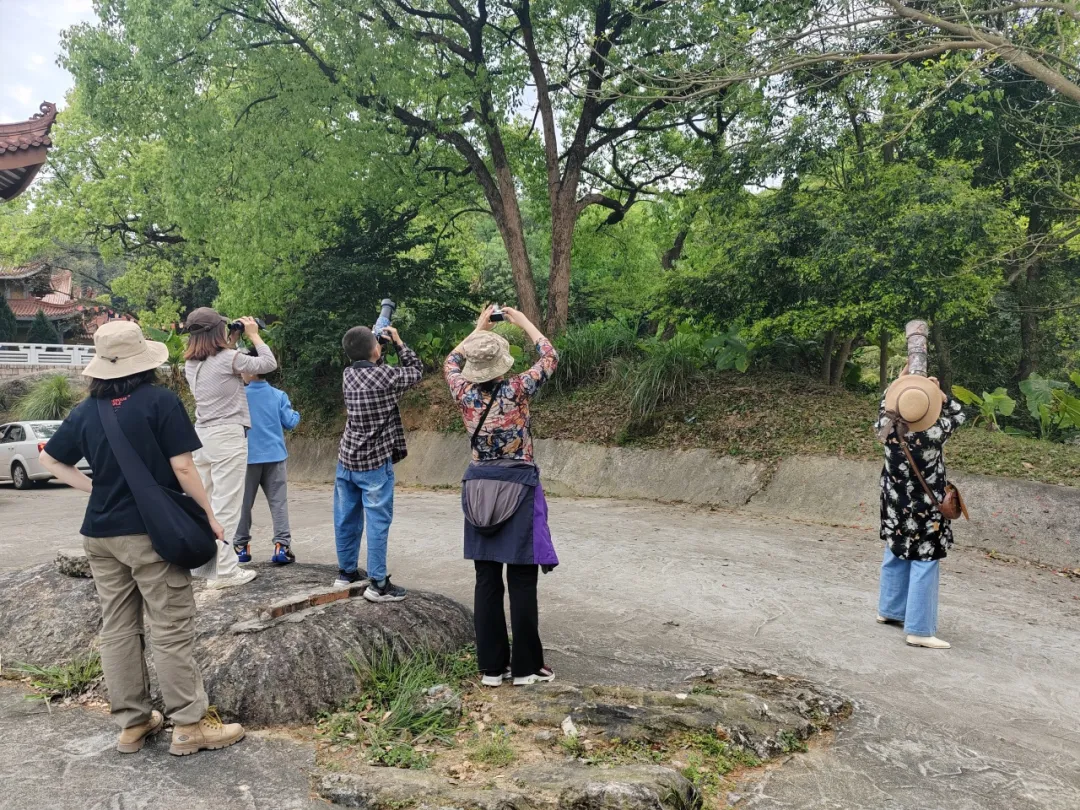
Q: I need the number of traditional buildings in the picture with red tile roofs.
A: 2